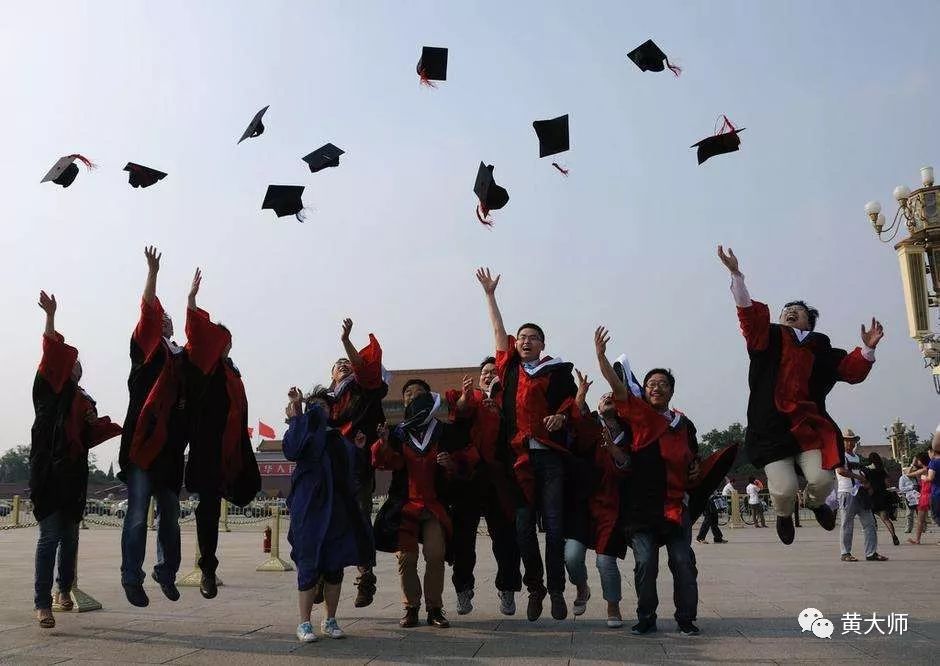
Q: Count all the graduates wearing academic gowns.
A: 11